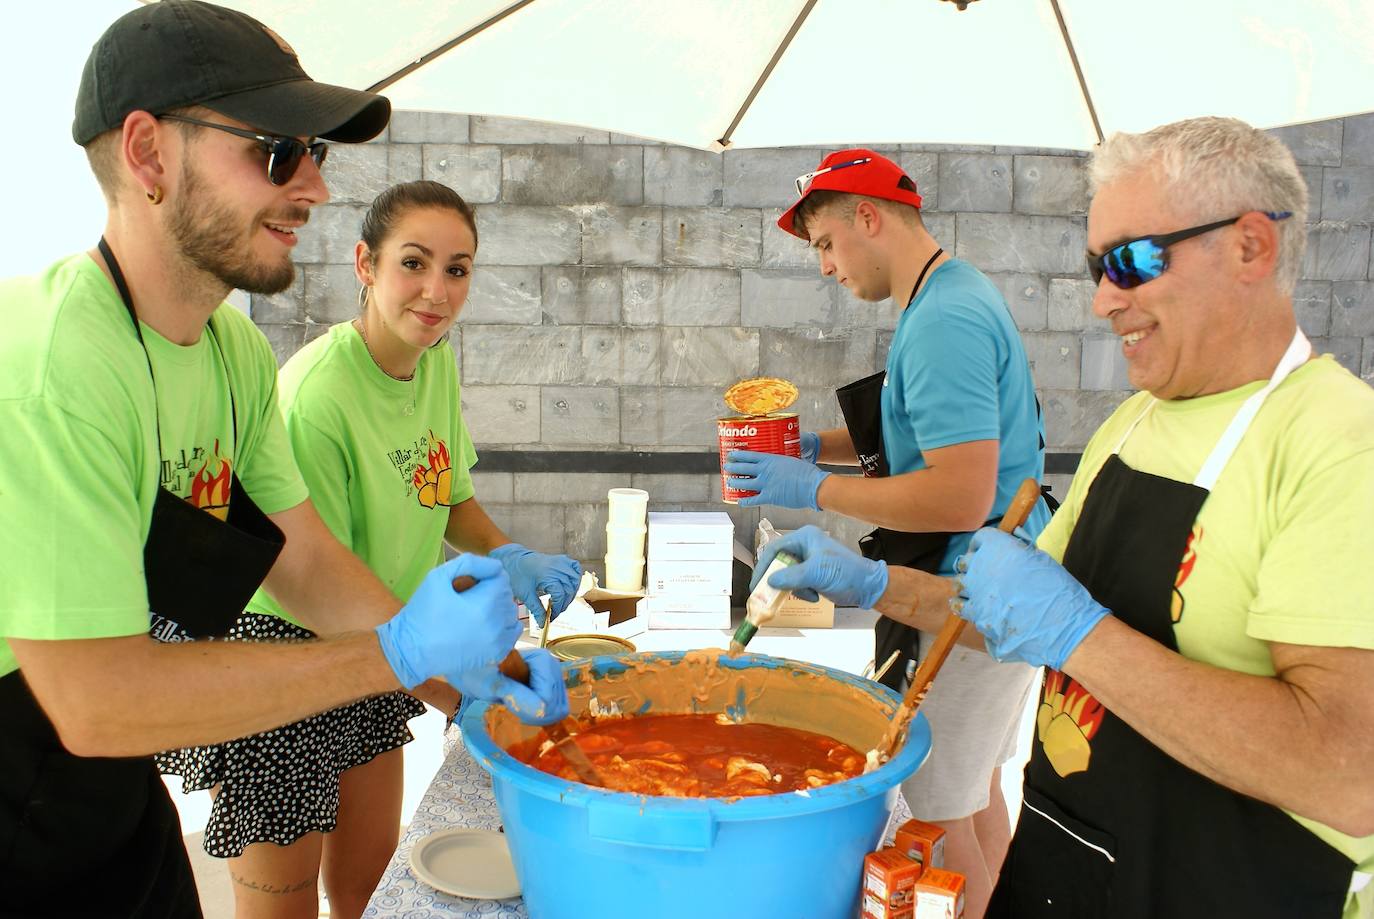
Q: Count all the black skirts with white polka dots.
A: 1